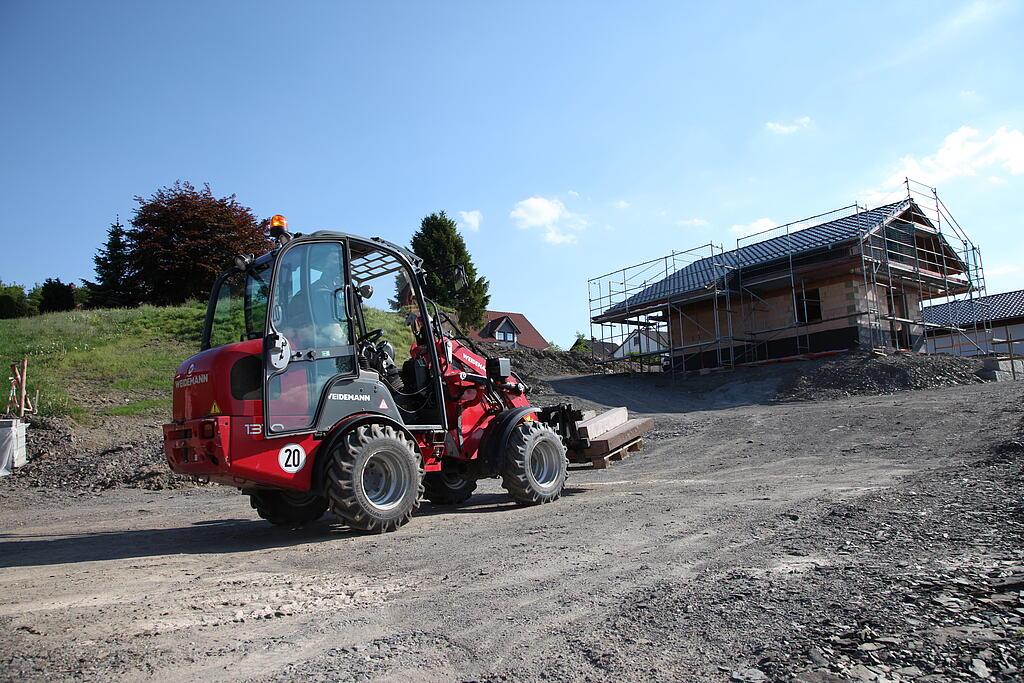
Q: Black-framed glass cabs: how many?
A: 1